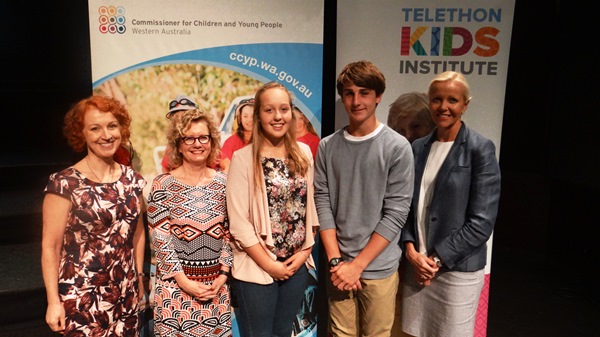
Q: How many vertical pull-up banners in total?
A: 2